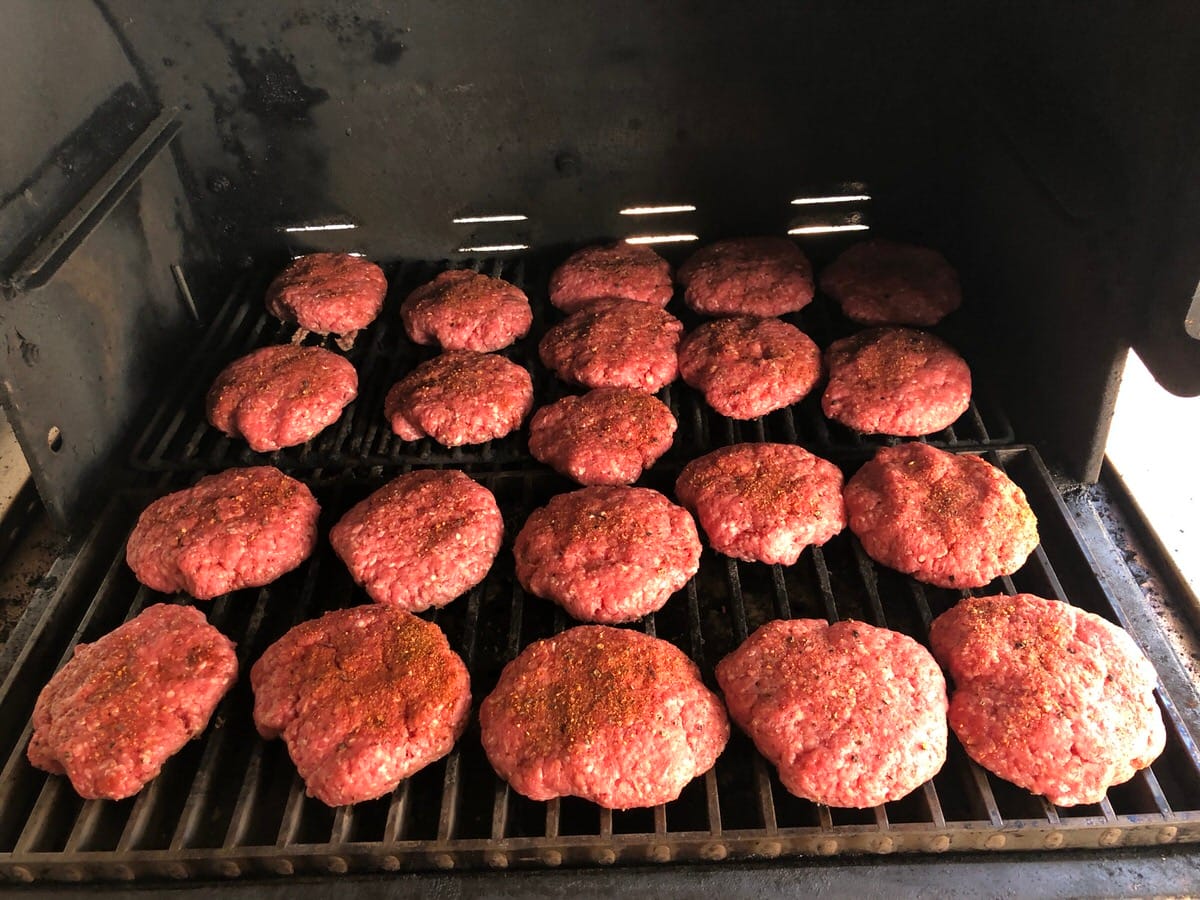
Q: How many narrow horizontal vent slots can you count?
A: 8